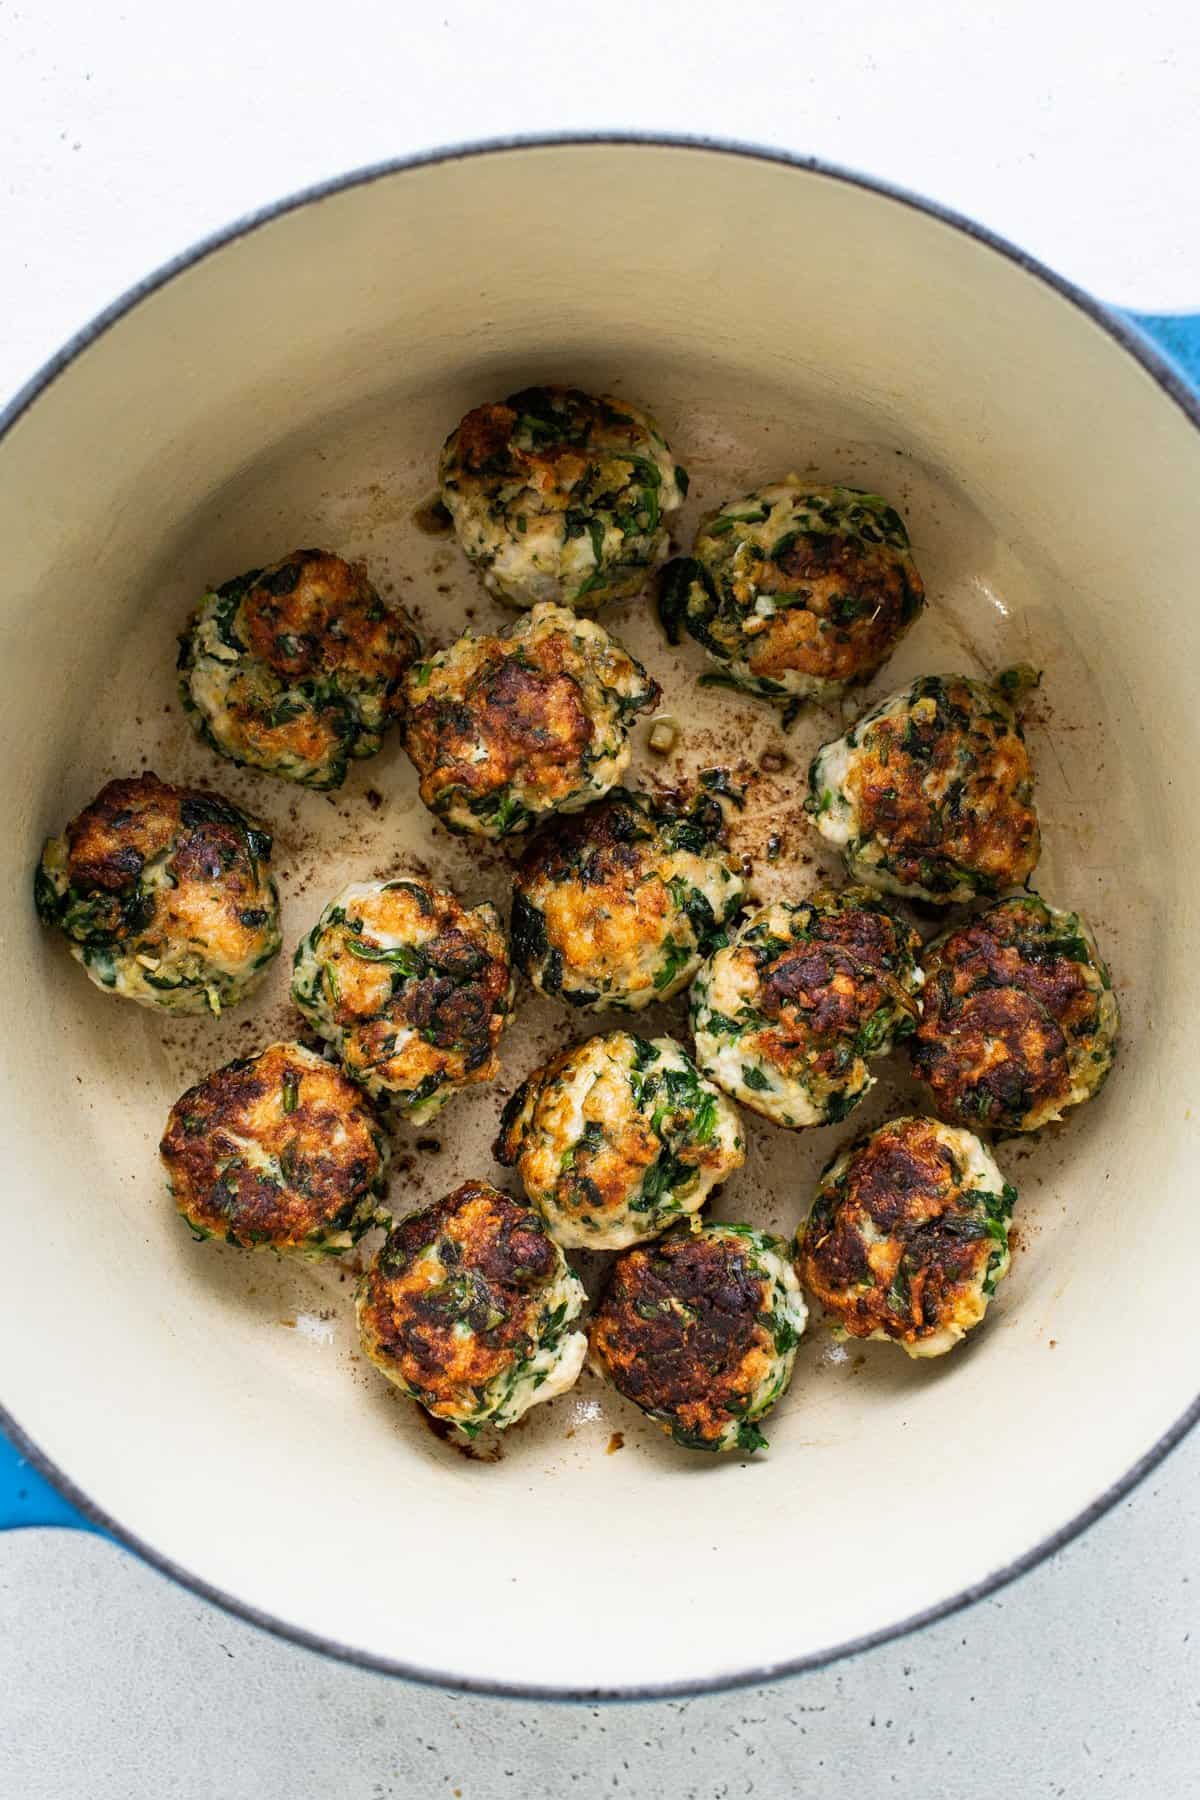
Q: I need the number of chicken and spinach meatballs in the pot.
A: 15